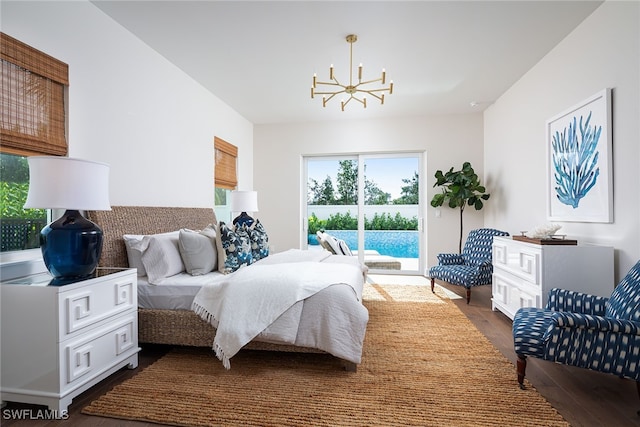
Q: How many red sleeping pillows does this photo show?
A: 0